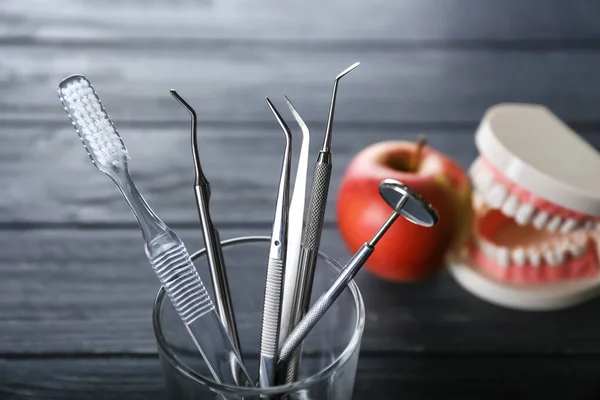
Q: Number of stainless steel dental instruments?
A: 4